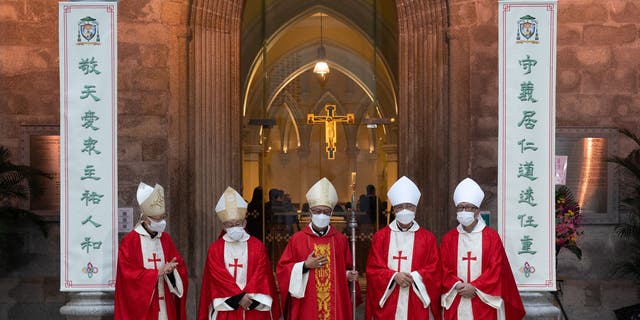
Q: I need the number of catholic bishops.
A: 5